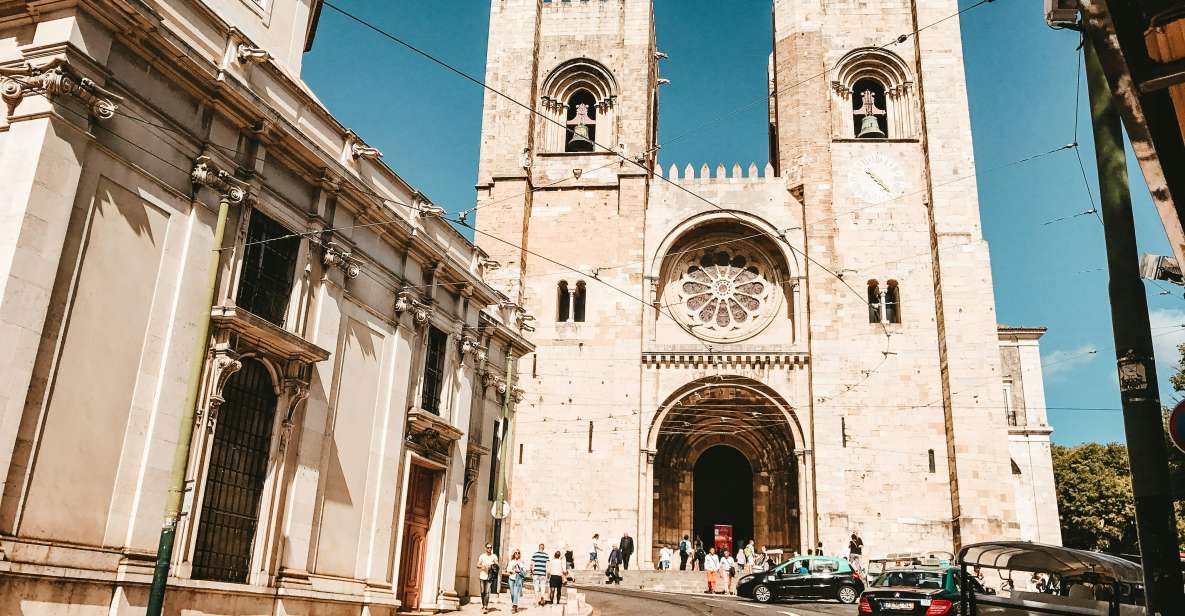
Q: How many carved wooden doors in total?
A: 1